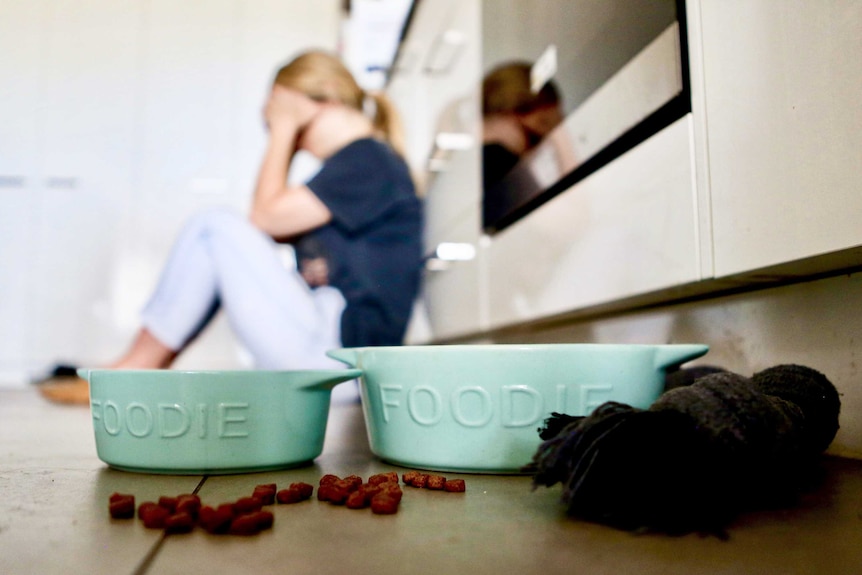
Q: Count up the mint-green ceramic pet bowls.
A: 2